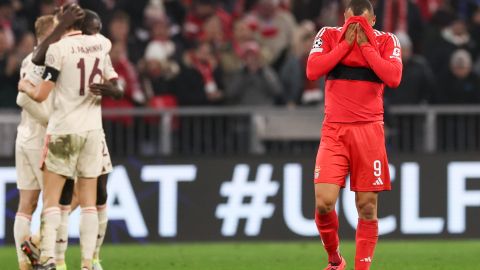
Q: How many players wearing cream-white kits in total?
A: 3